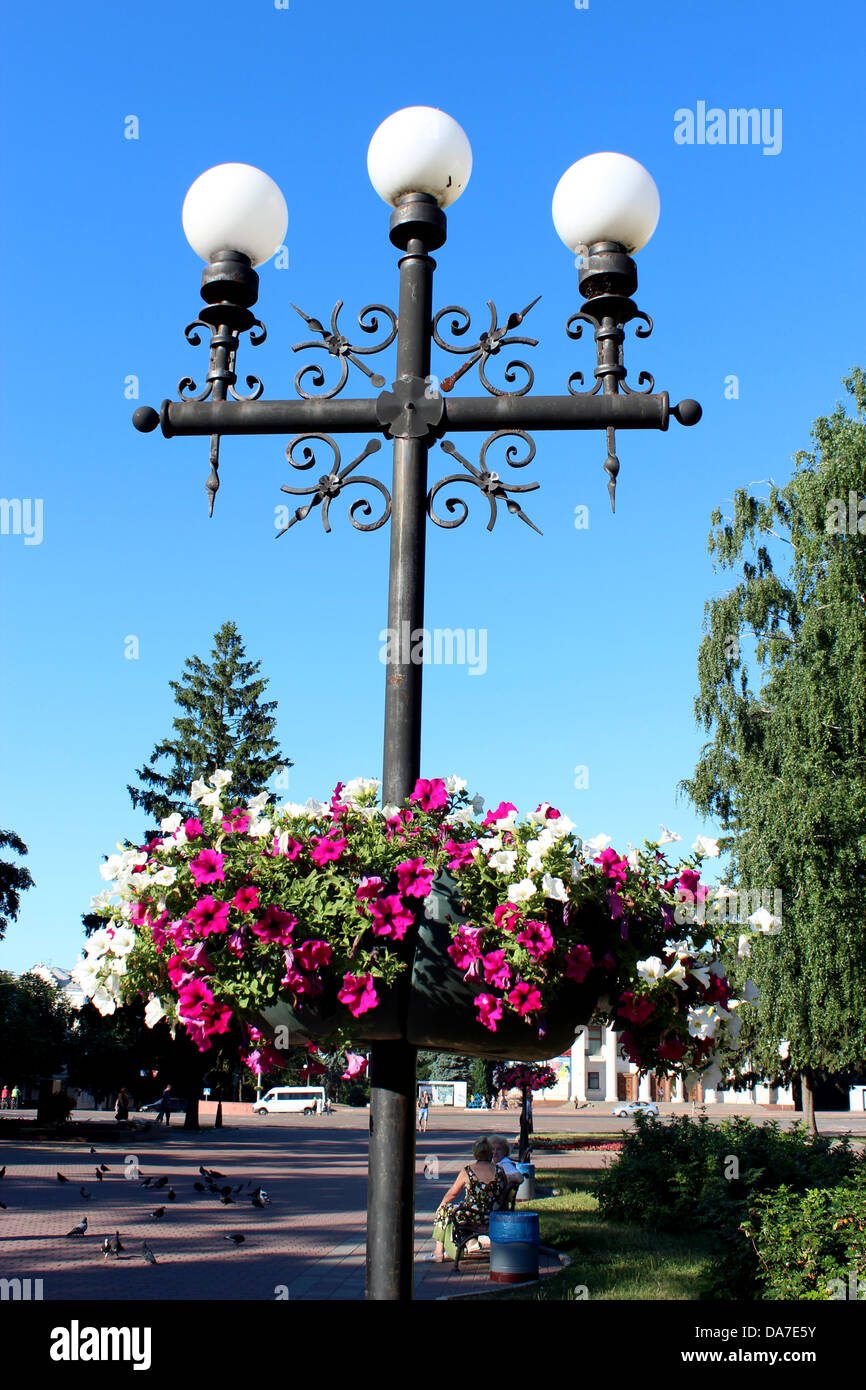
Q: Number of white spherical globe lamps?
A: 3